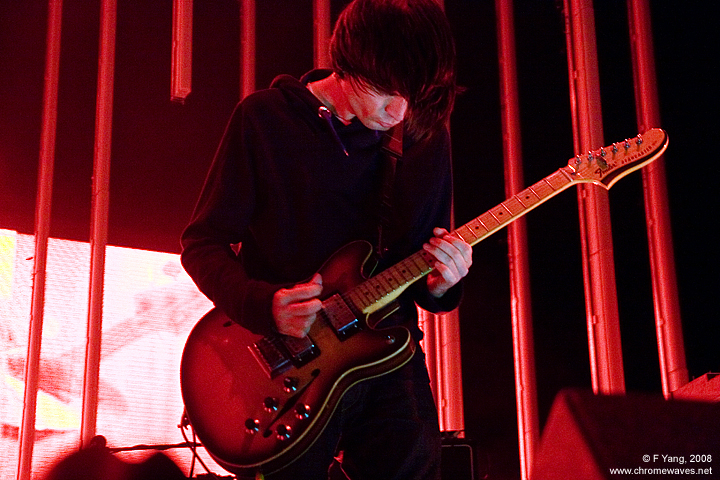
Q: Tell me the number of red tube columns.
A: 9